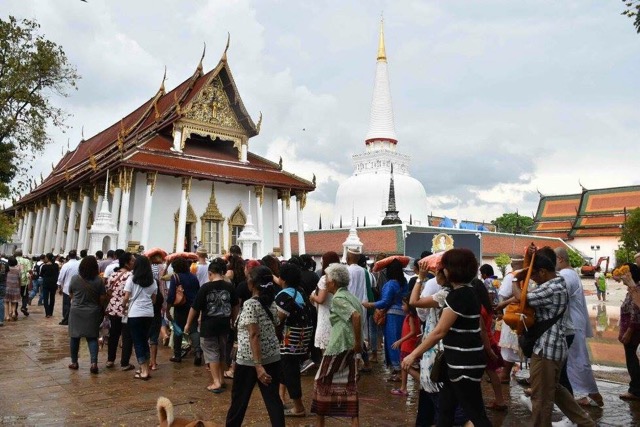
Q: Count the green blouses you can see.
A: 1